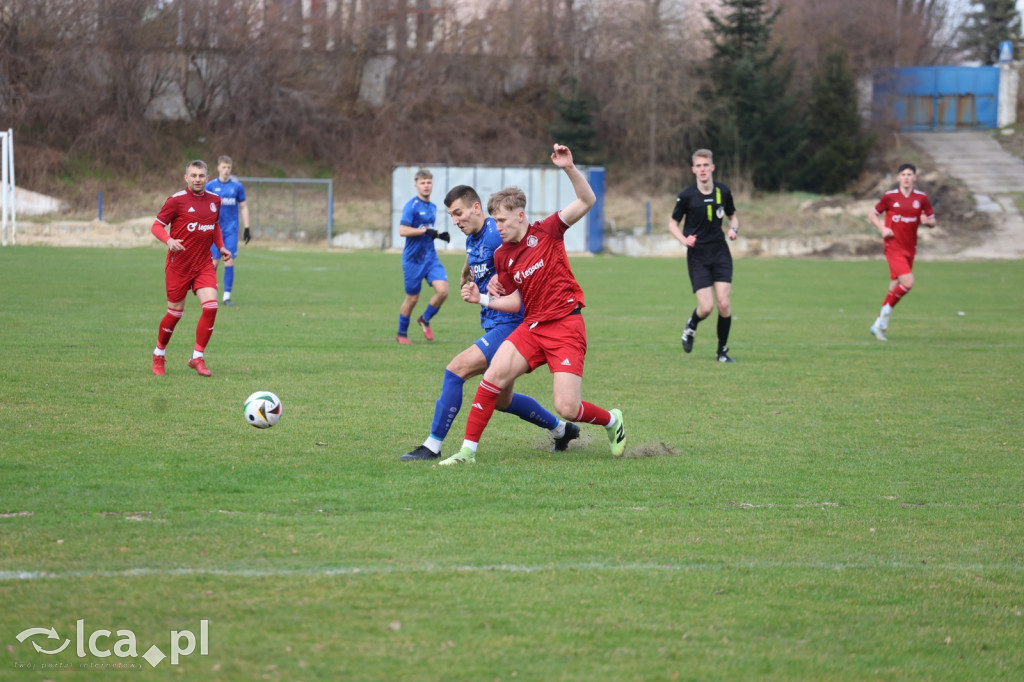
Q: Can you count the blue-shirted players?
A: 3